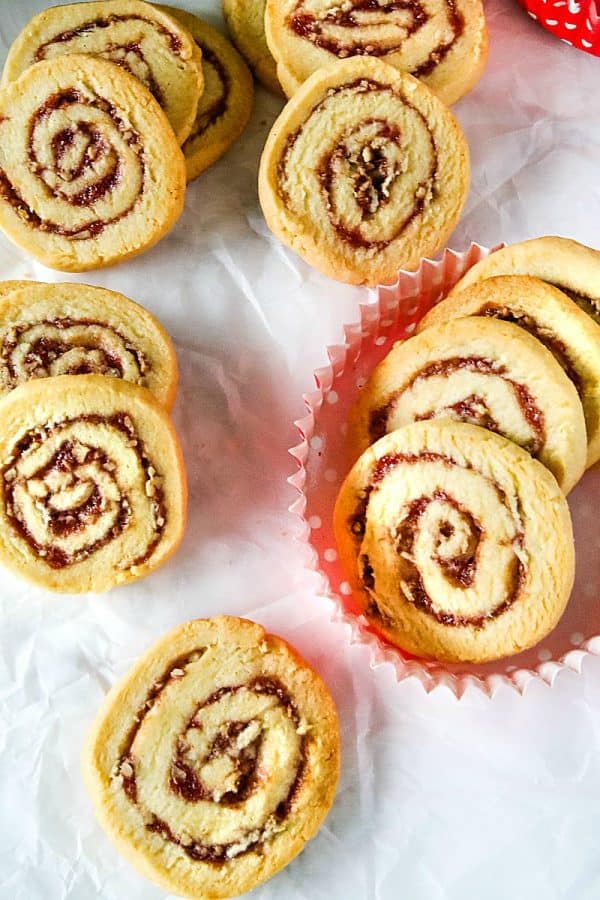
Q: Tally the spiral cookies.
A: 14